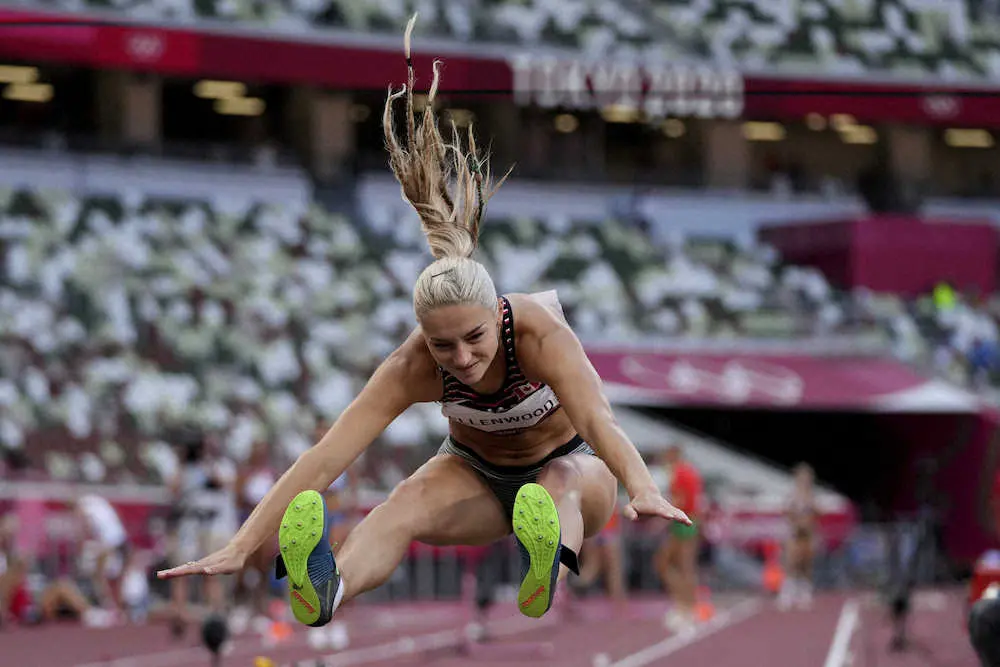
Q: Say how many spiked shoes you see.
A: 2